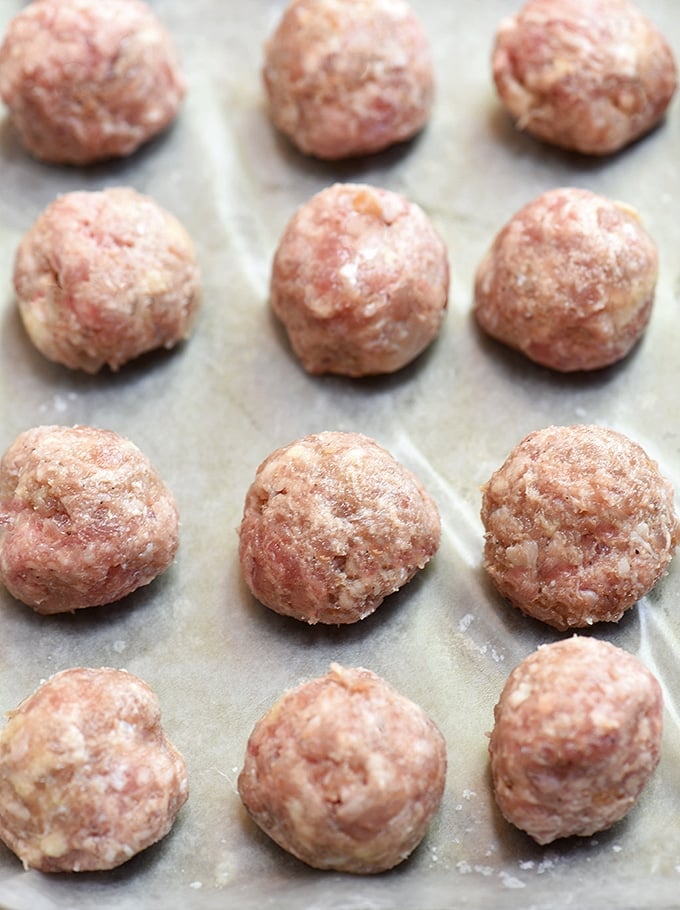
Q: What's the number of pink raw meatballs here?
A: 12